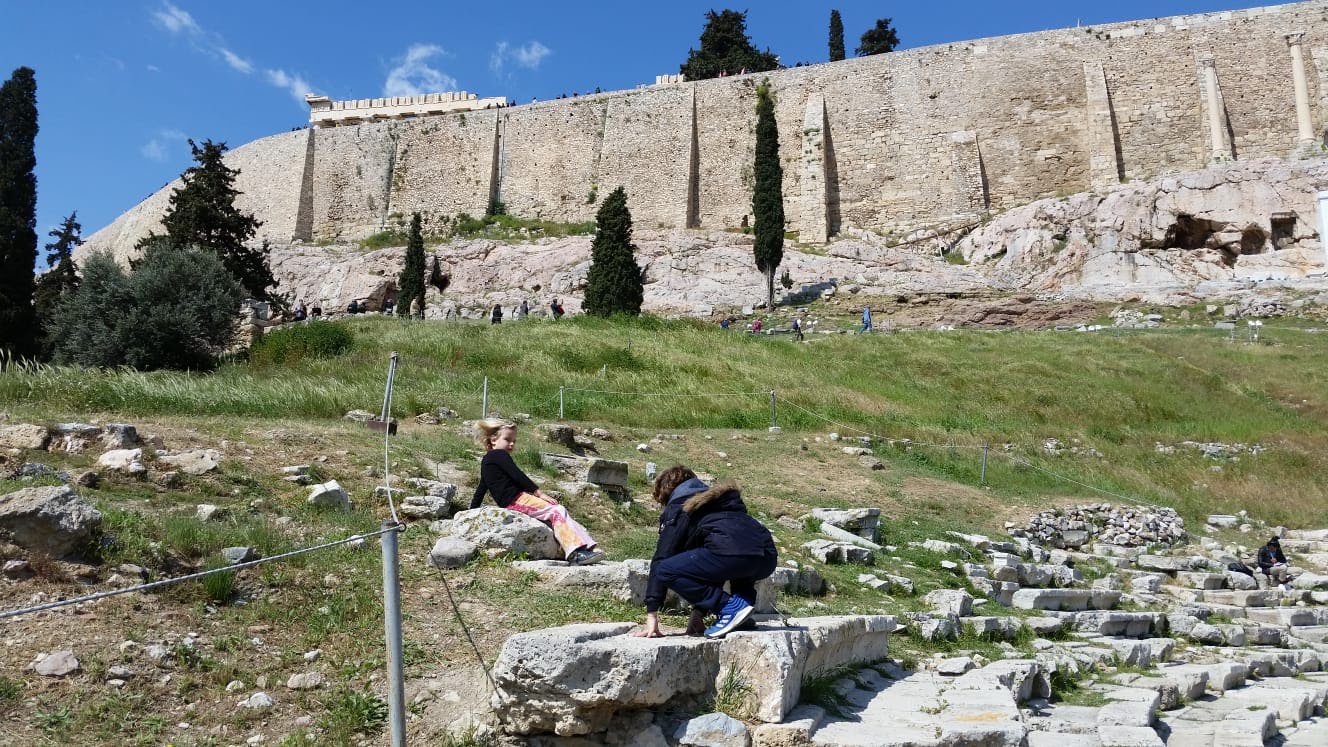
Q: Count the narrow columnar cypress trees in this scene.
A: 5